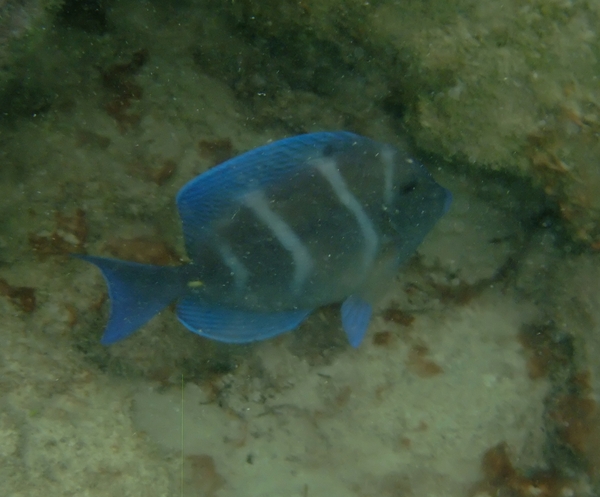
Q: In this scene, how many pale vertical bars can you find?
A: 4